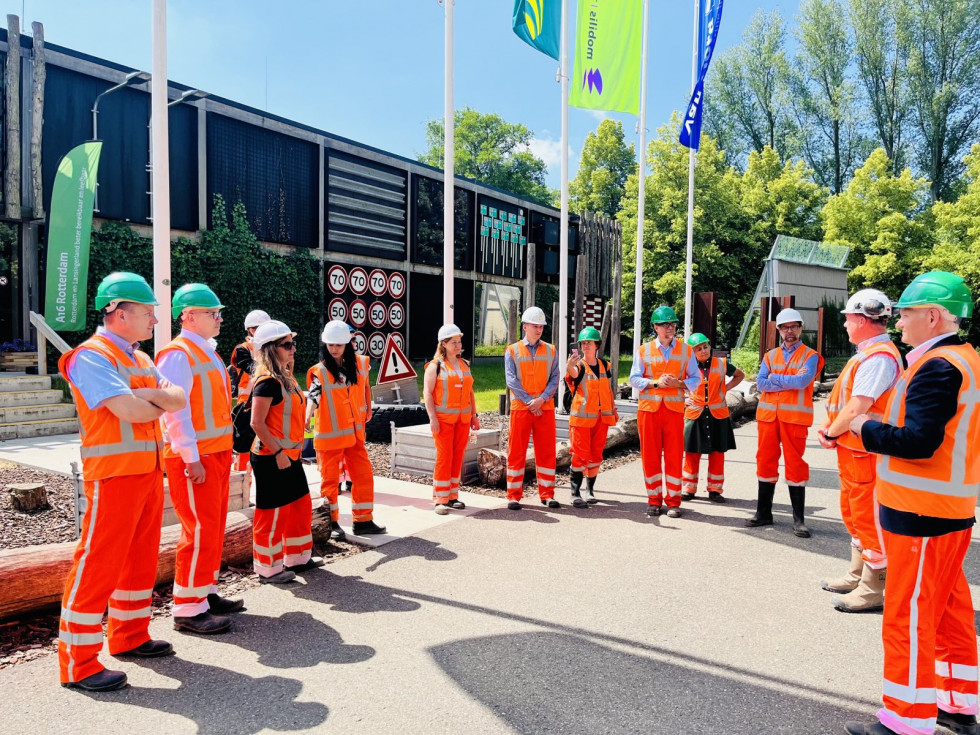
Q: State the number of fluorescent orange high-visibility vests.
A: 14